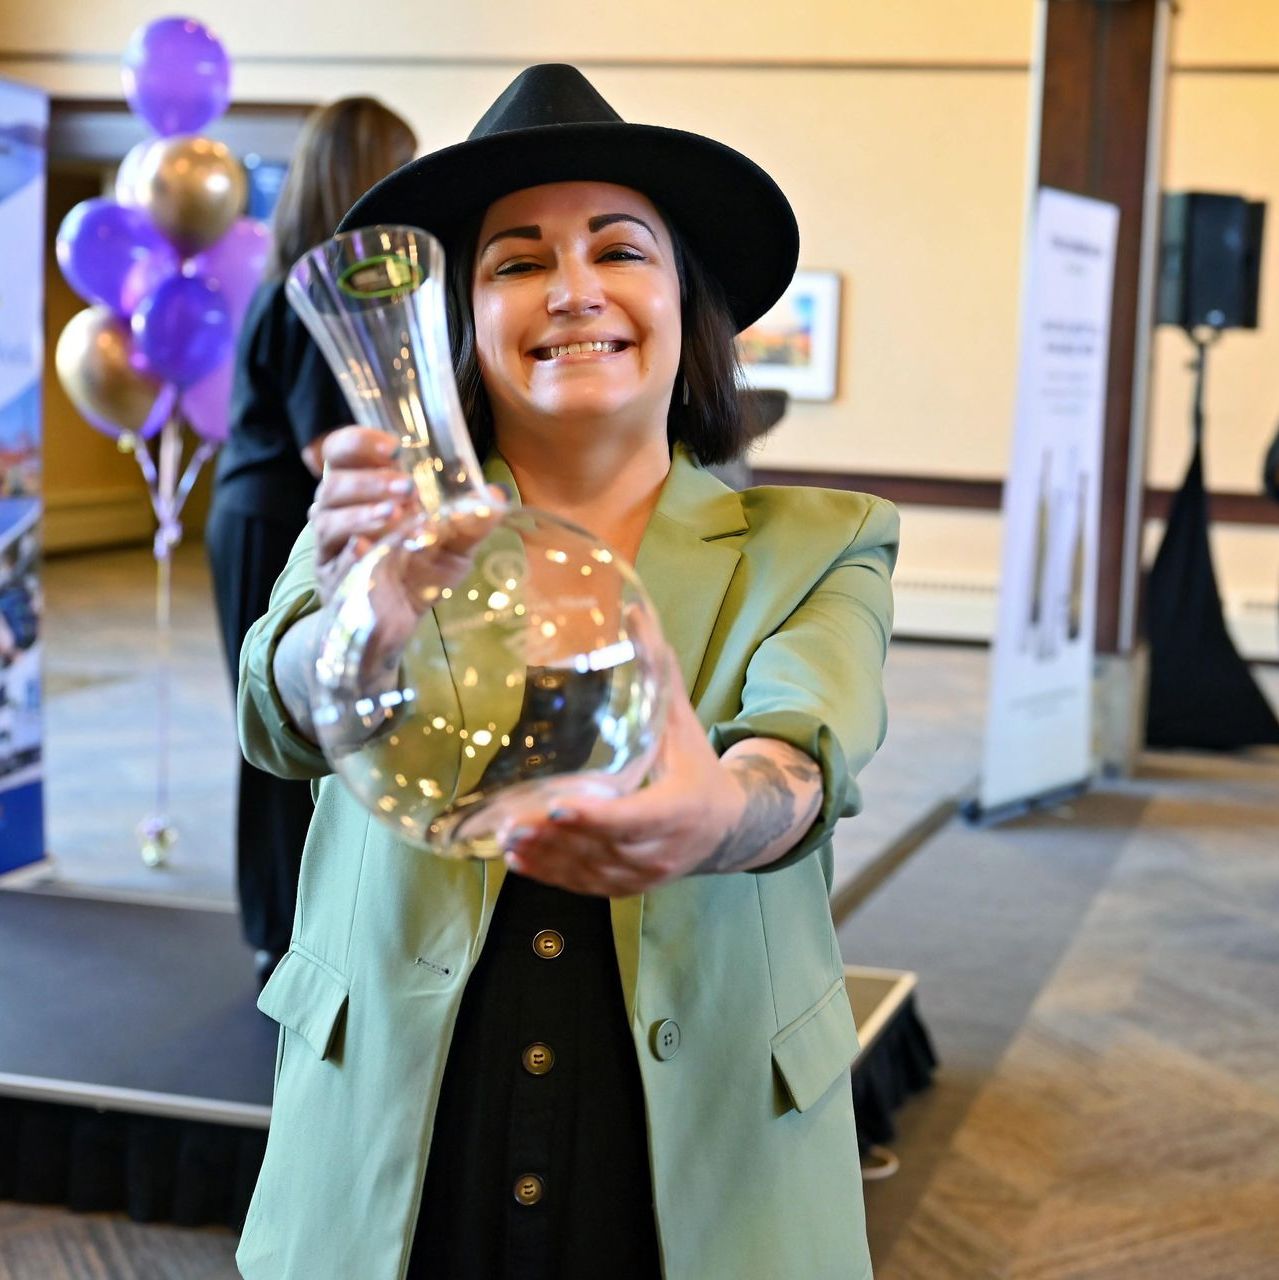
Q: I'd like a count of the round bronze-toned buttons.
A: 3